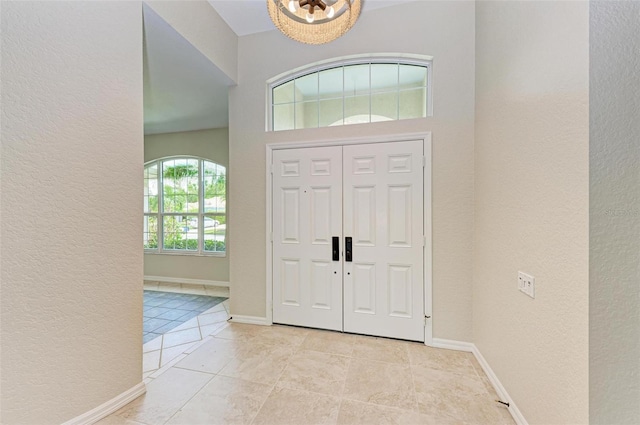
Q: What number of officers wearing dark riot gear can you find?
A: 0